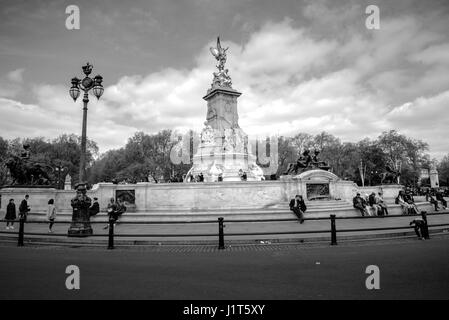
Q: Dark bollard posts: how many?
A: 5